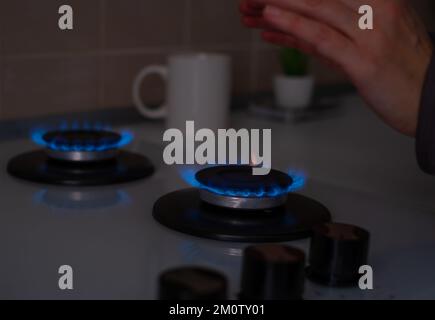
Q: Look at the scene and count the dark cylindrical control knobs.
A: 3